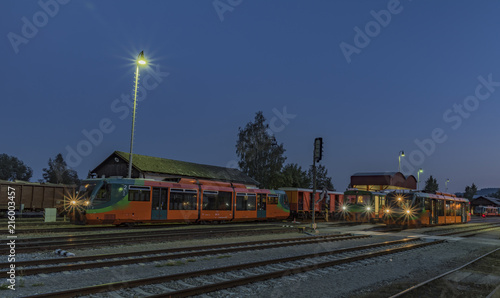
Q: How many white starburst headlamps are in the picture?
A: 2